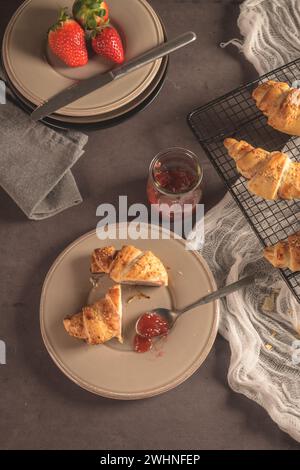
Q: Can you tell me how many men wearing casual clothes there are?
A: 0